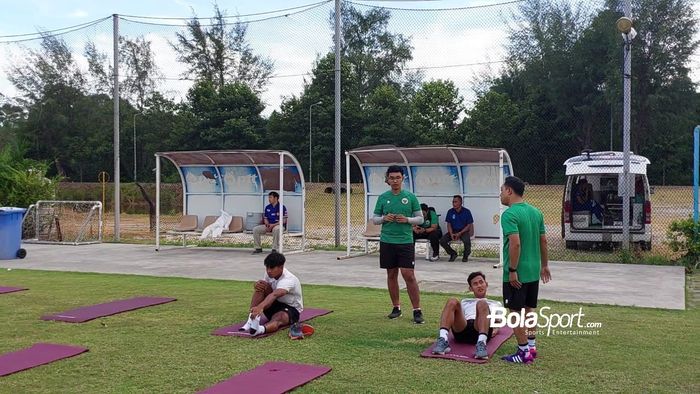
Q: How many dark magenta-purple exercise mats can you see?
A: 6